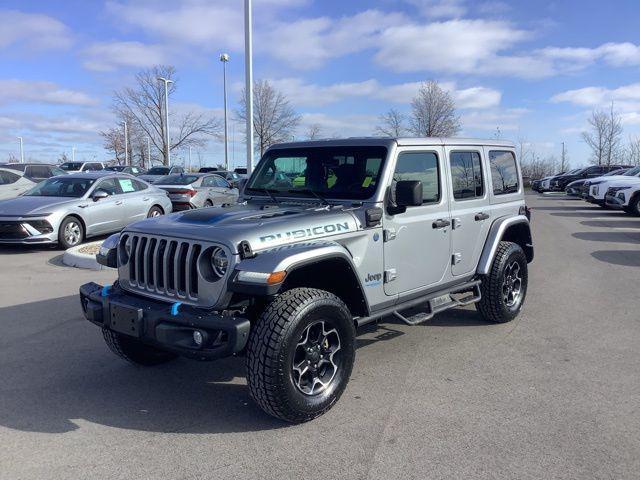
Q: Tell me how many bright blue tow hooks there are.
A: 2